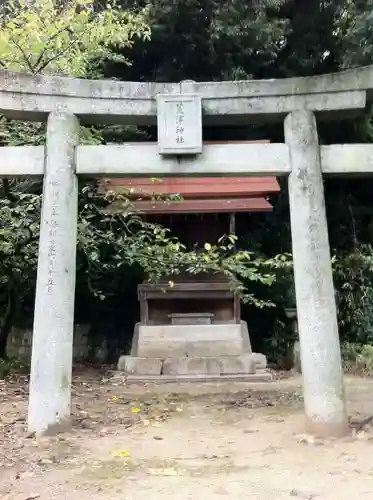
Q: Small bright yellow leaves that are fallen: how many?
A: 3